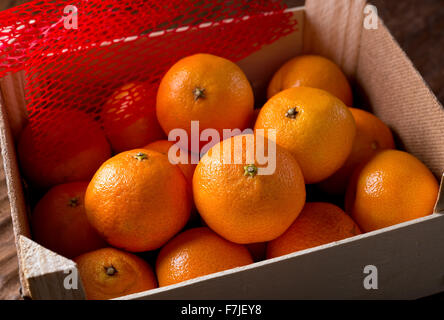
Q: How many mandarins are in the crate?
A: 14